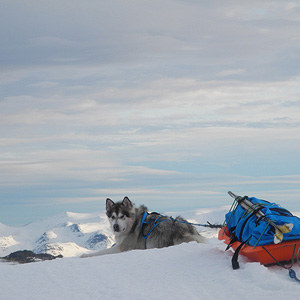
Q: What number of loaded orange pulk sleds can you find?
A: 1